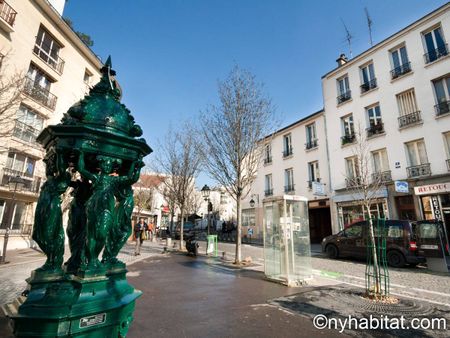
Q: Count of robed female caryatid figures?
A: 4